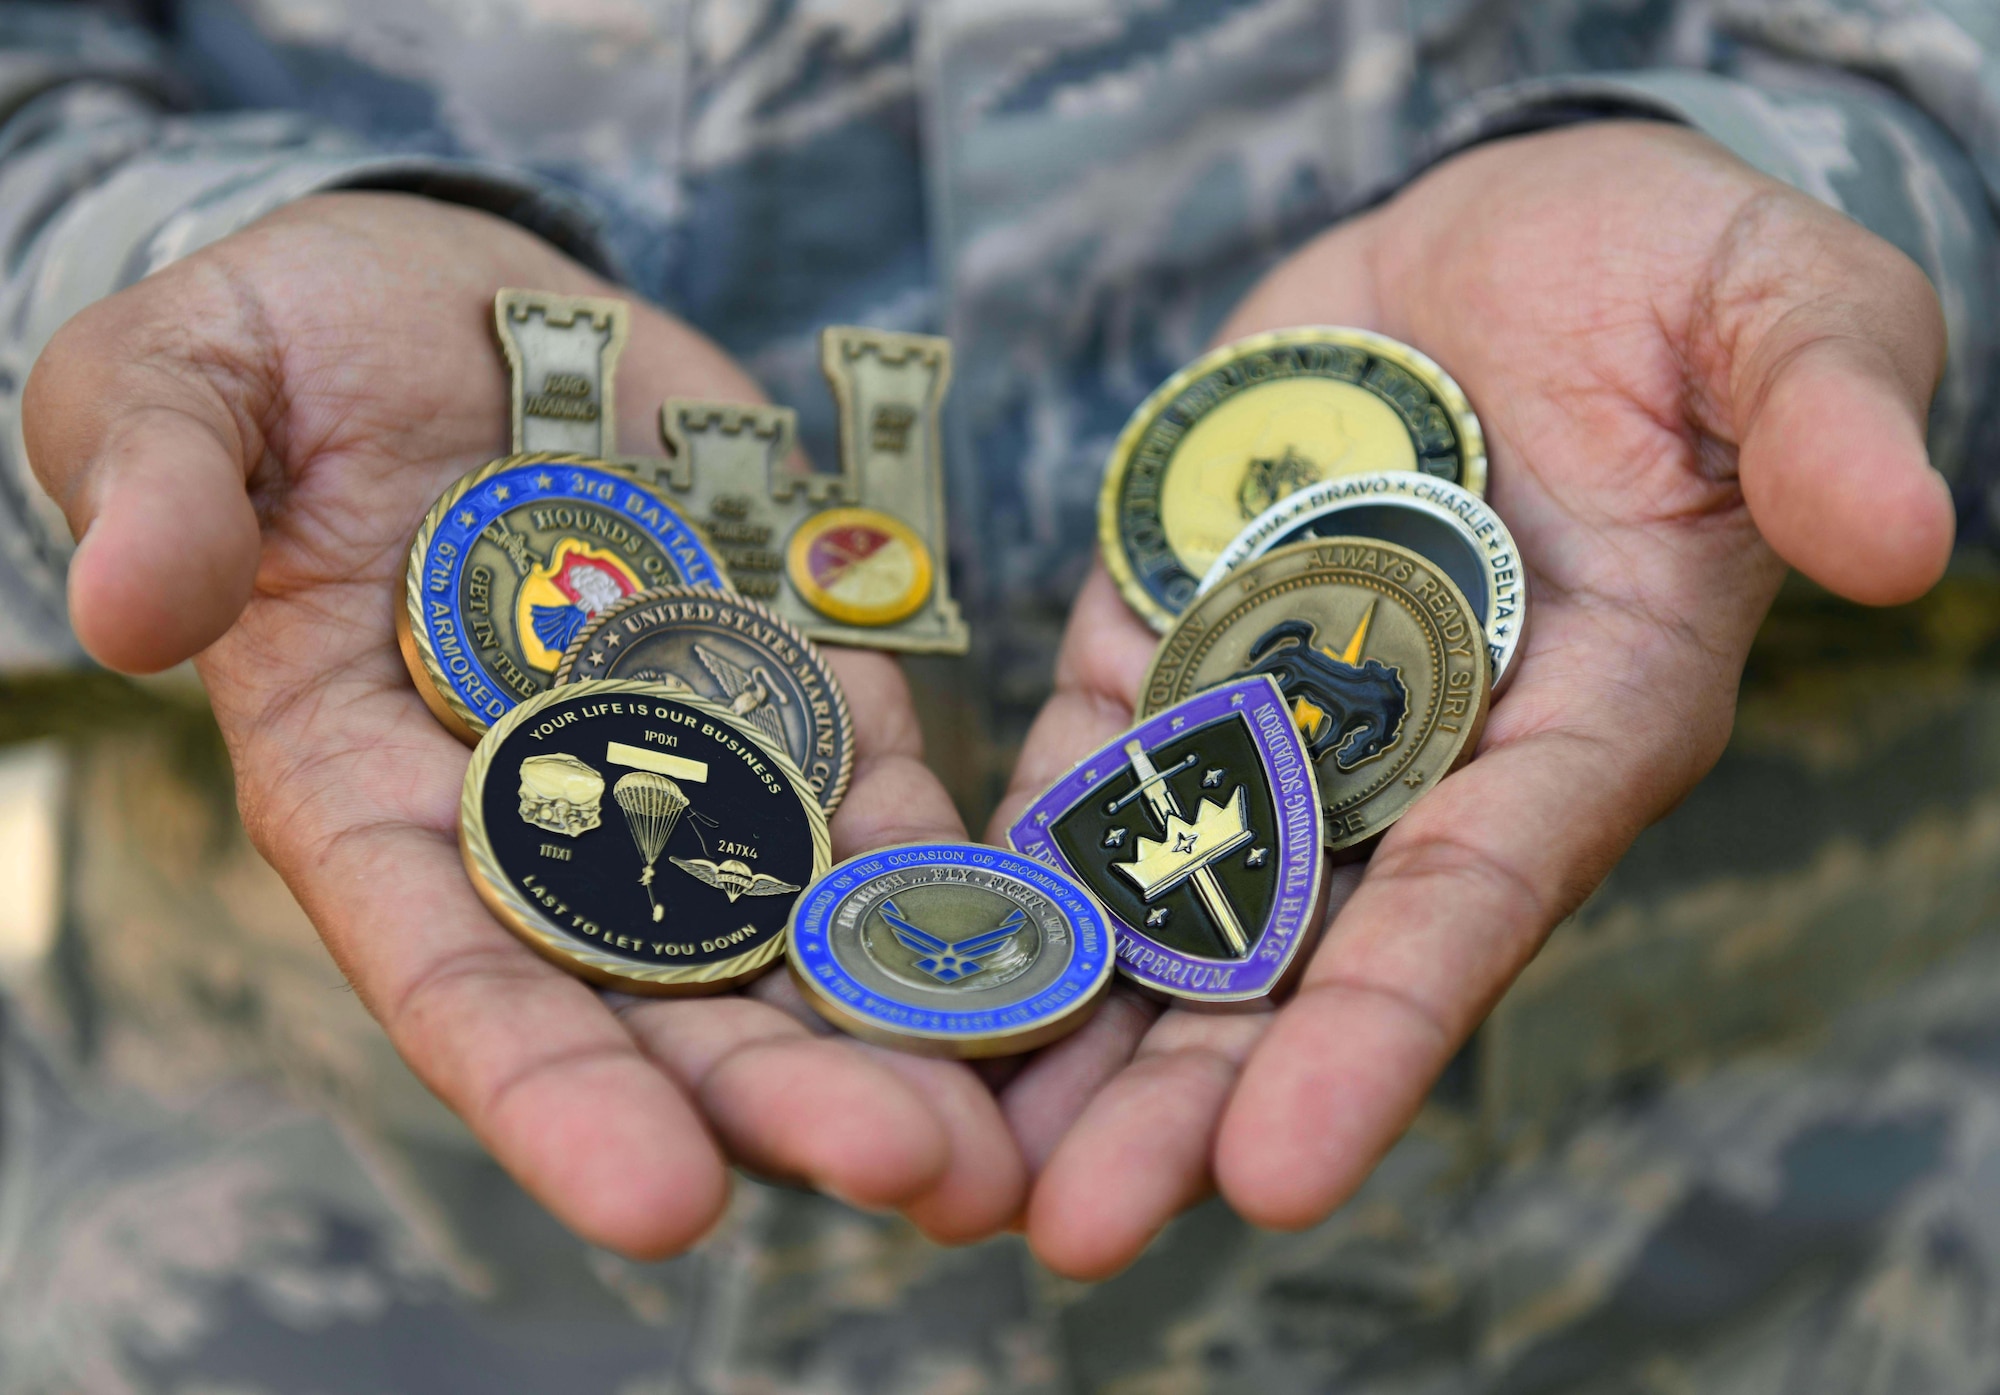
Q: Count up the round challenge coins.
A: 7